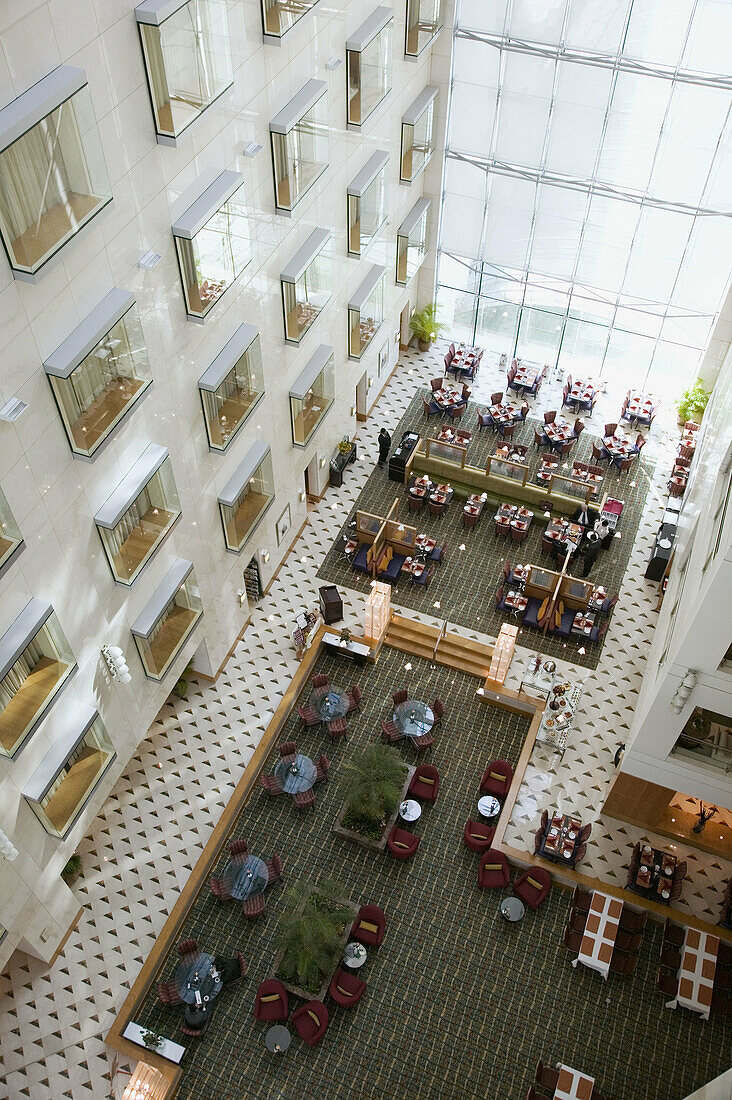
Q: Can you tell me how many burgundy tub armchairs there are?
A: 10